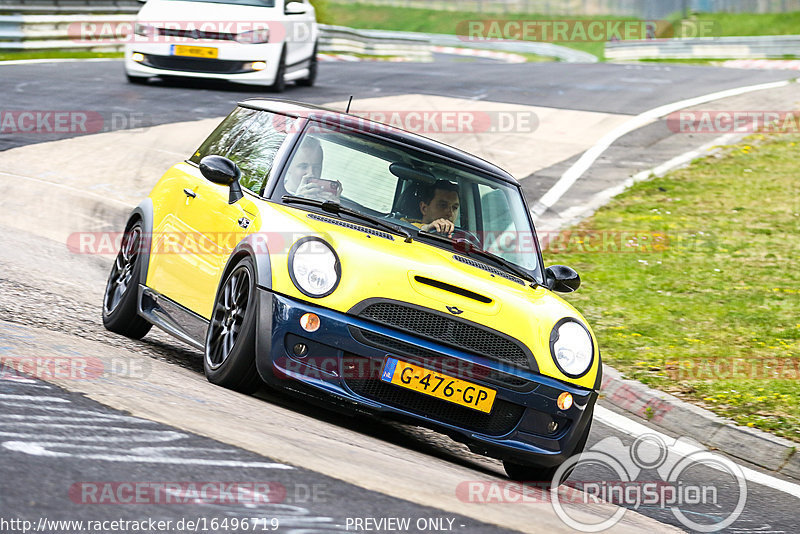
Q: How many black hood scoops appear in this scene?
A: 1